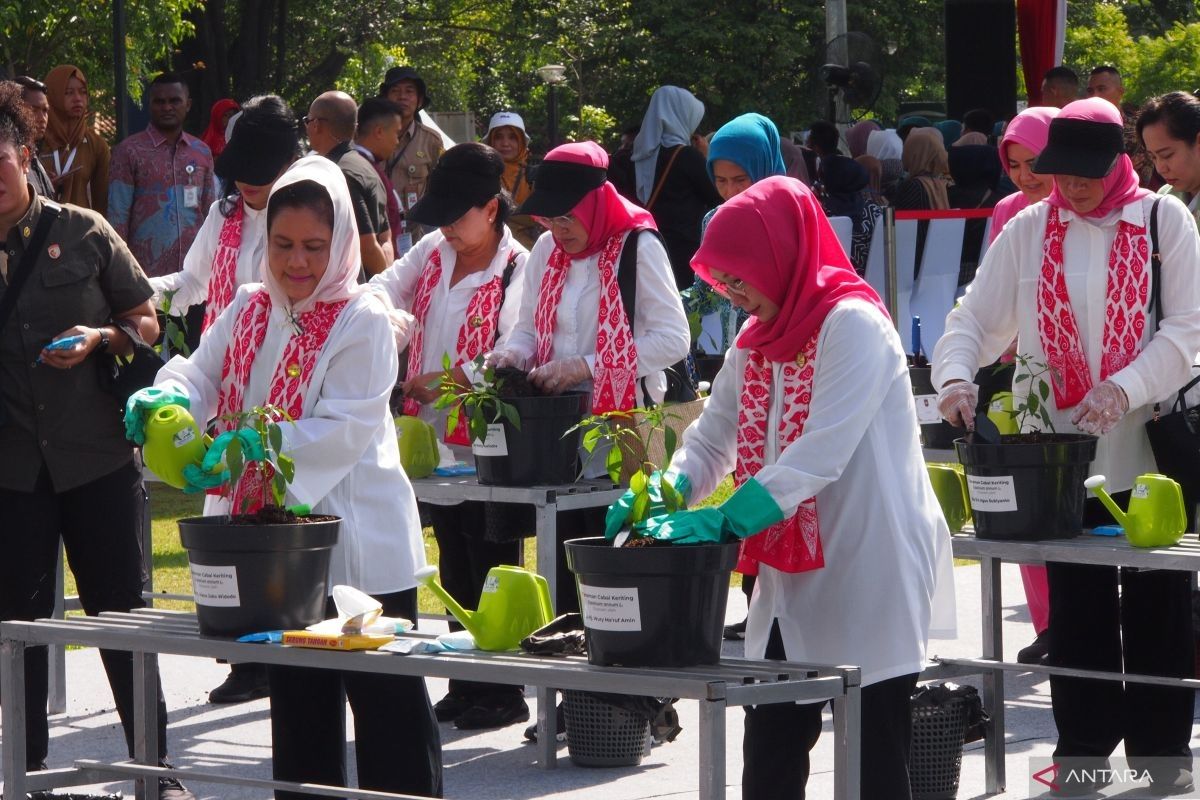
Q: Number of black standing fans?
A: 1